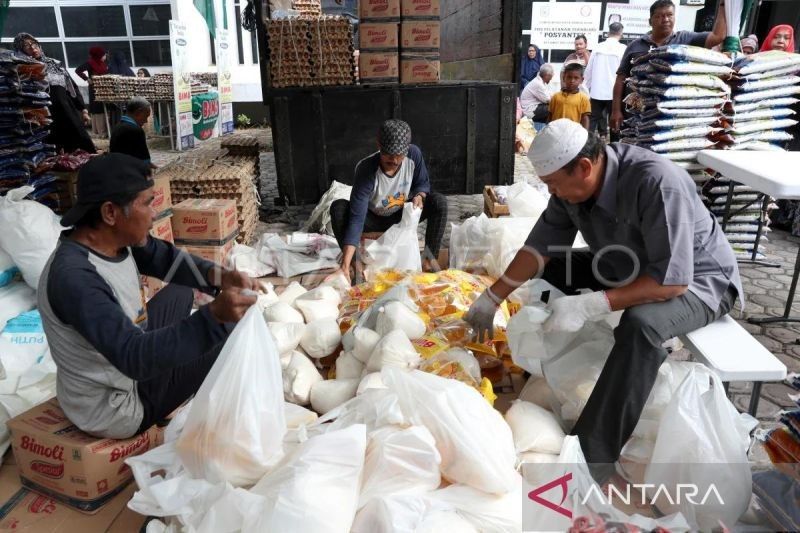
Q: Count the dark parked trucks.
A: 1